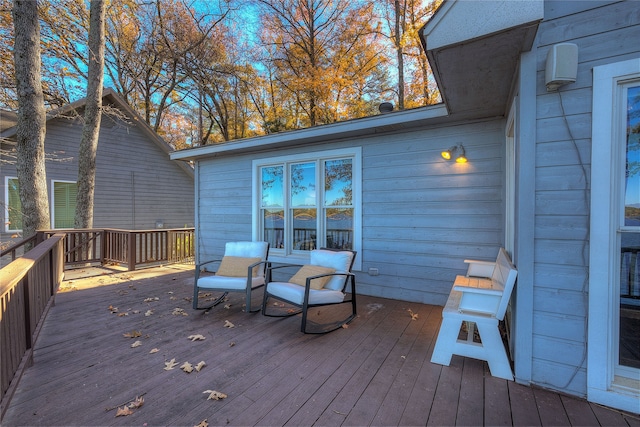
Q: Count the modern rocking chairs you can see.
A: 2